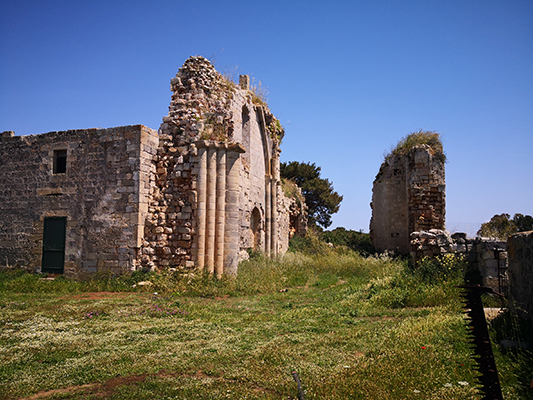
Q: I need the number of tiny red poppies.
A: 3